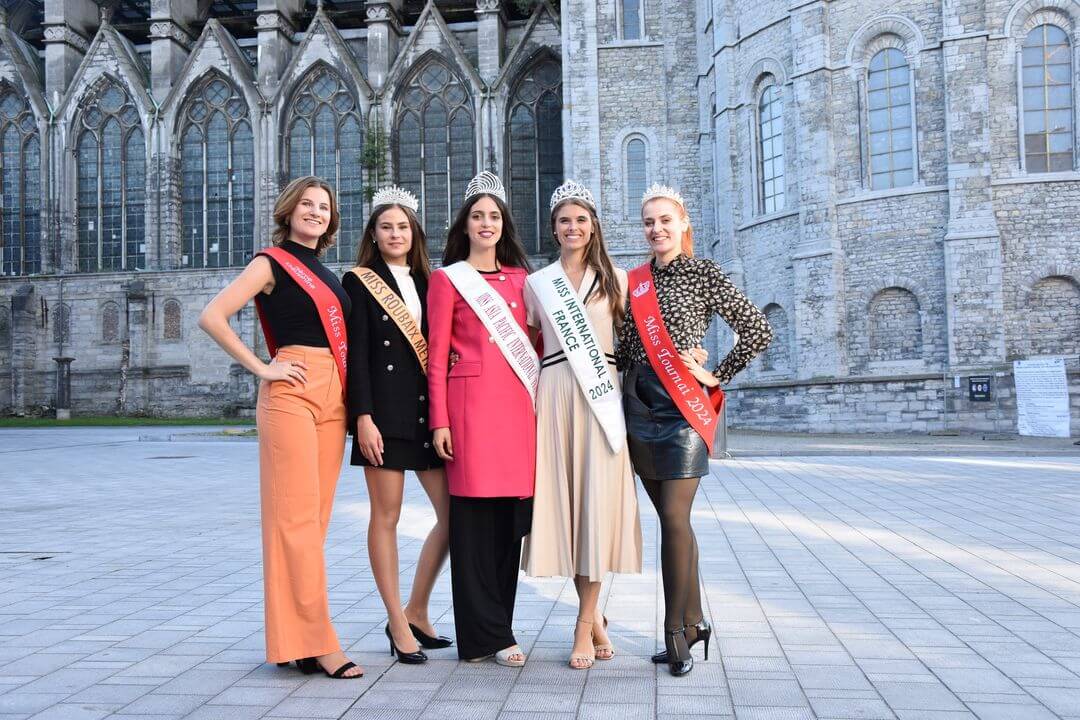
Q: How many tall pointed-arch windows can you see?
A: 6